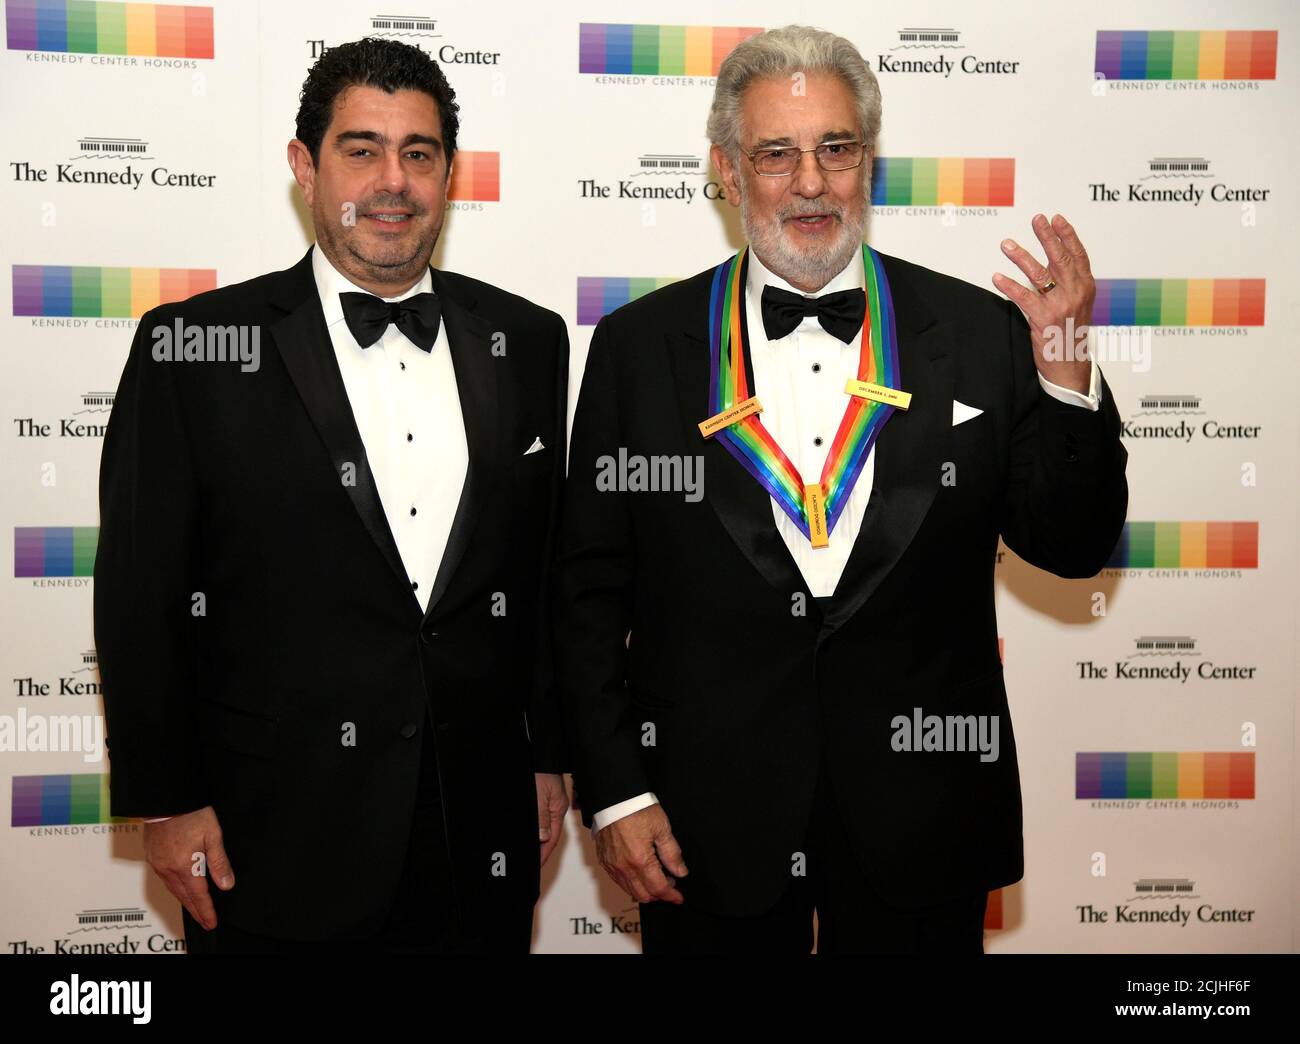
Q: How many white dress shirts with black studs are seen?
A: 2